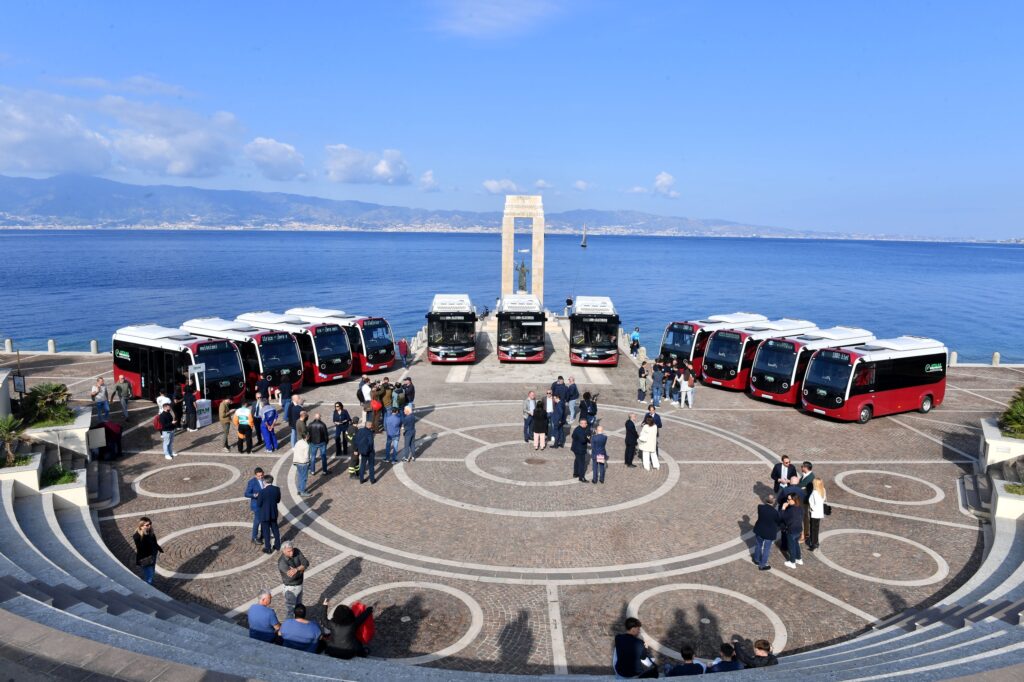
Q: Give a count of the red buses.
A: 11